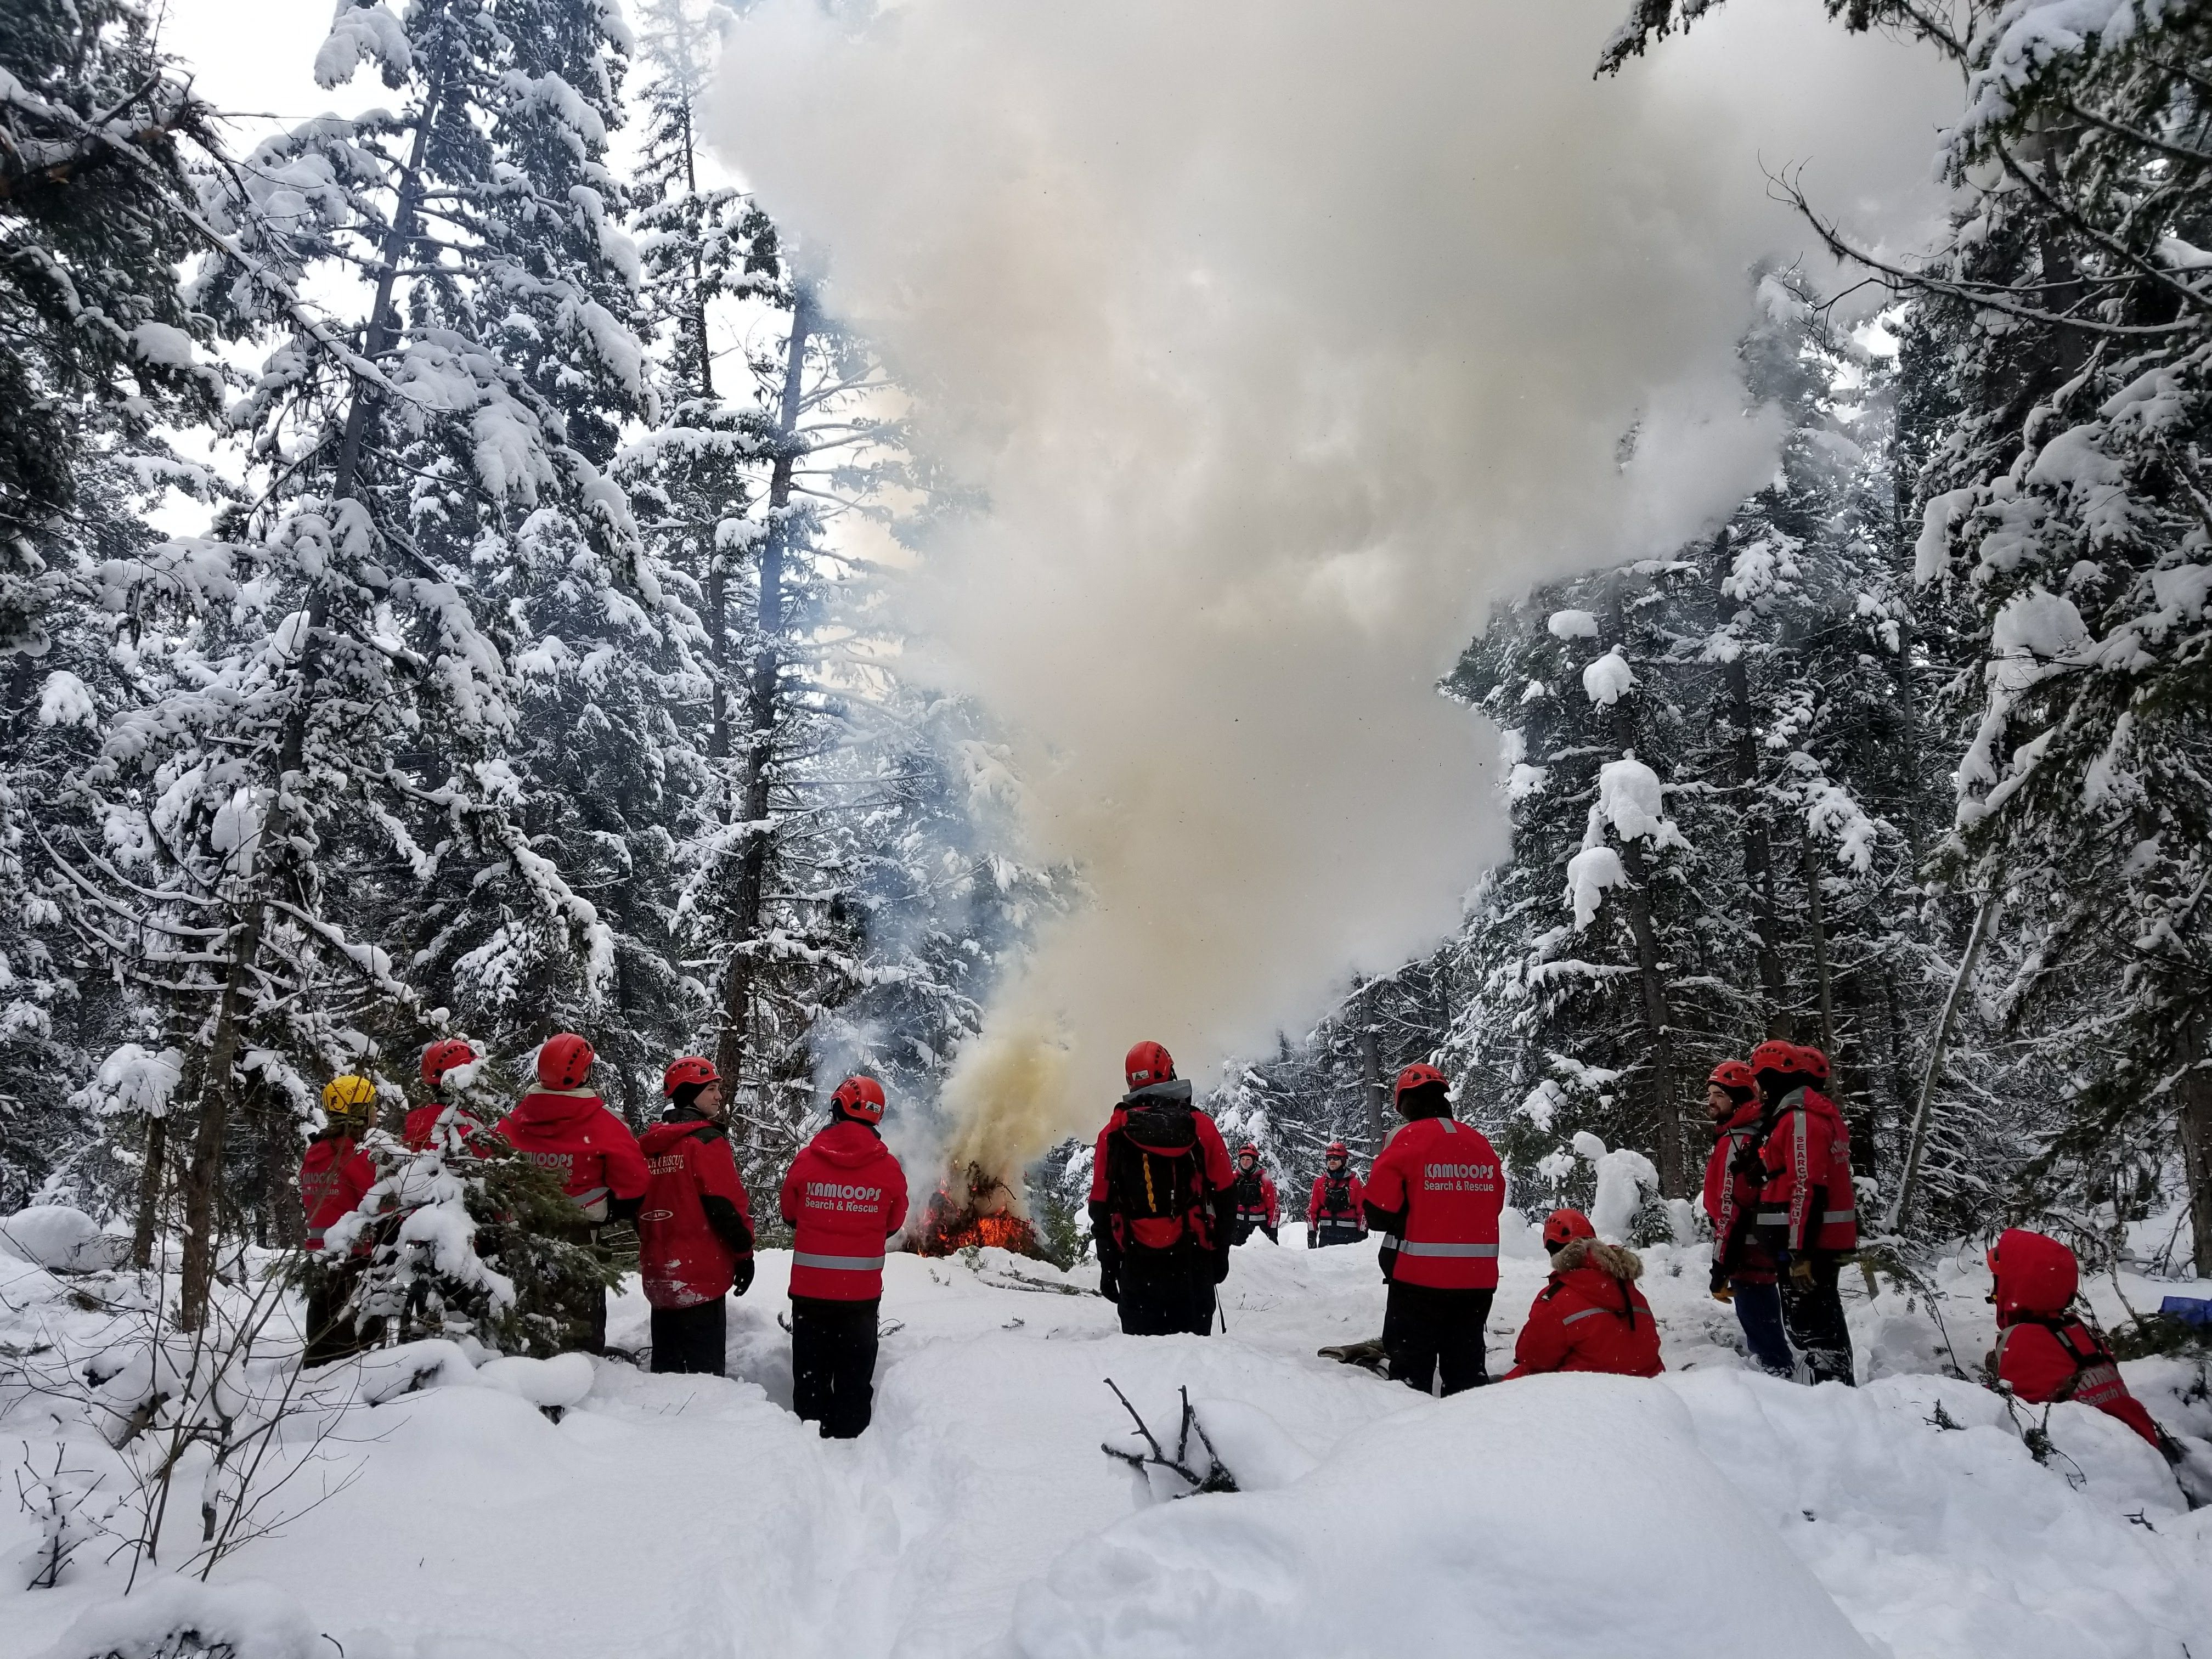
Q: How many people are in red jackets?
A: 14